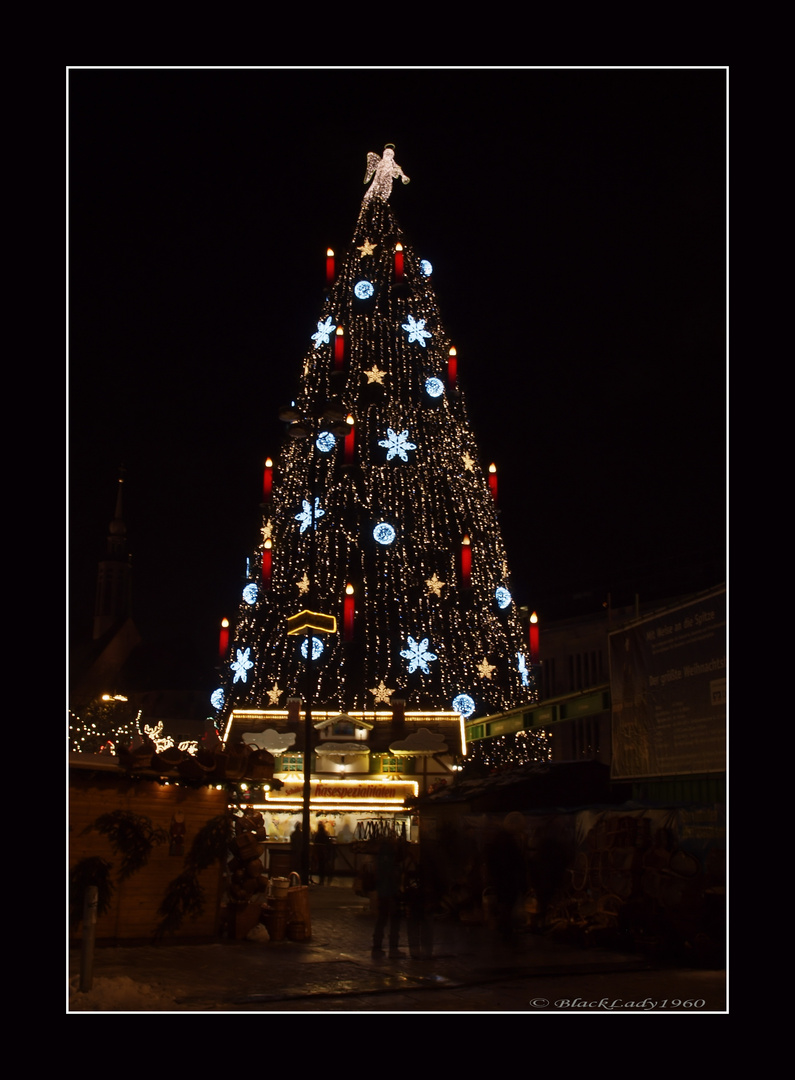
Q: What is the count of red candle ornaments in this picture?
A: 12